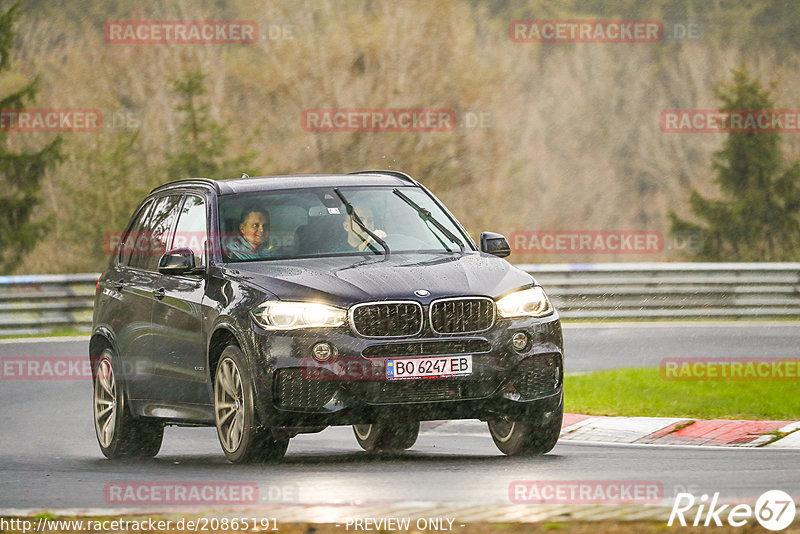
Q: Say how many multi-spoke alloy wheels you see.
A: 2